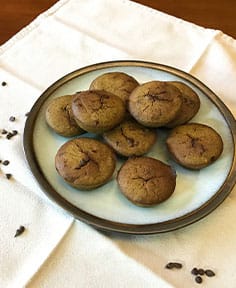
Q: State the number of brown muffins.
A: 9